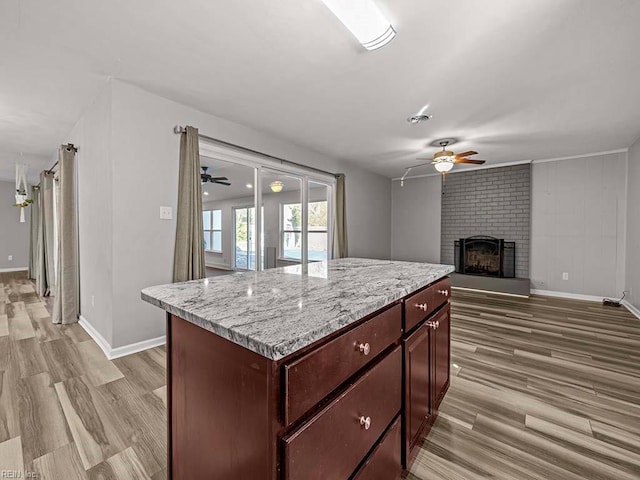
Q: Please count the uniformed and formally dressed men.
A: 0